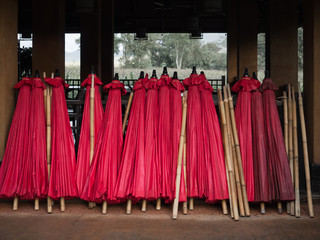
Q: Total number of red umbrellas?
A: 14